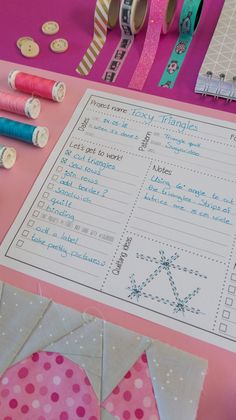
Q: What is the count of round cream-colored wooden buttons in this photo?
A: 4